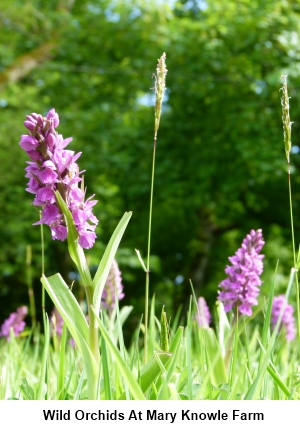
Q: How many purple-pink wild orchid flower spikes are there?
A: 7